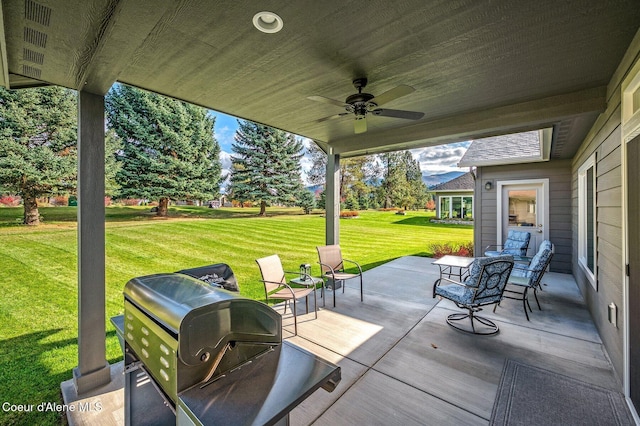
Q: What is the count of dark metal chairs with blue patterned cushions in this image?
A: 3